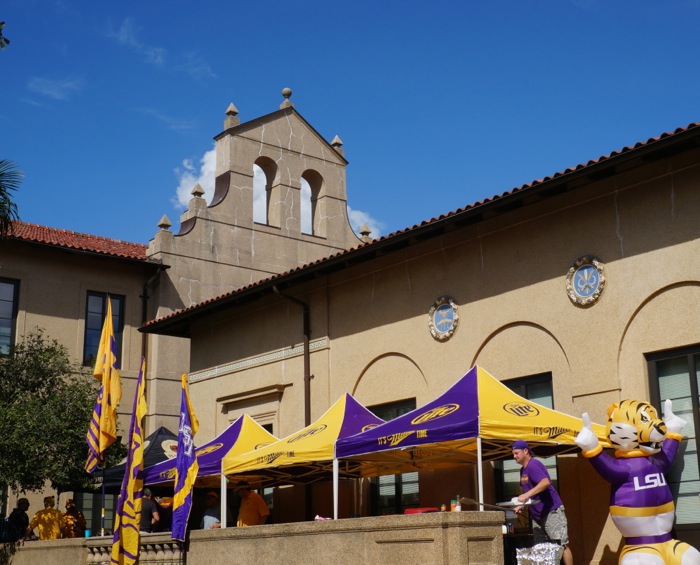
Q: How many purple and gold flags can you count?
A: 3